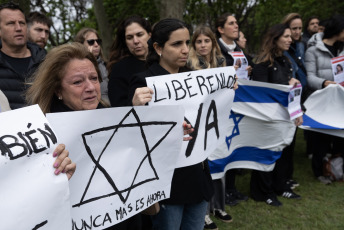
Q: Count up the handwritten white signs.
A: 3